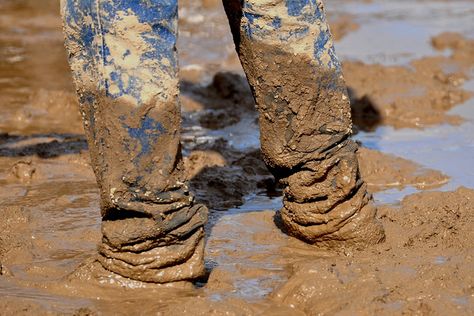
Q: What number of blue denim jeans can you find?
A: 1